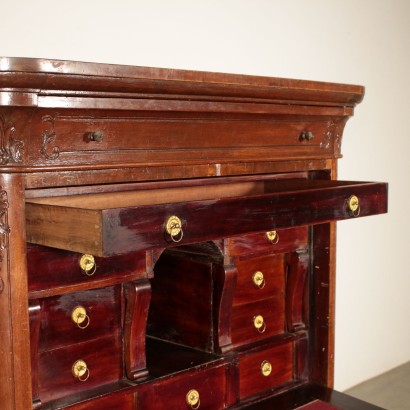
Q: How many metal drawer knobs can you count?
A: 12